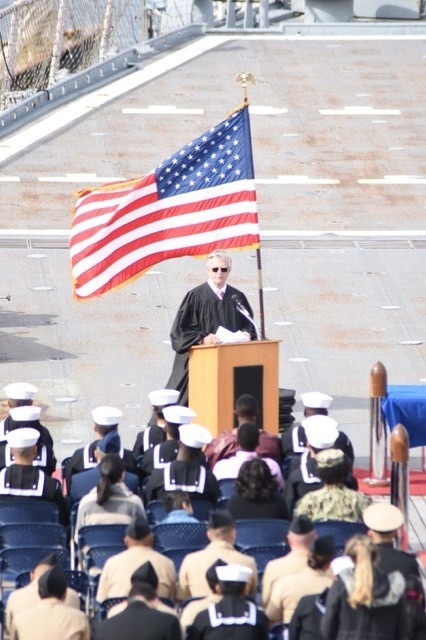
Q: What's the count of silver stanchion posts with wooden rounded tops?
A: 2